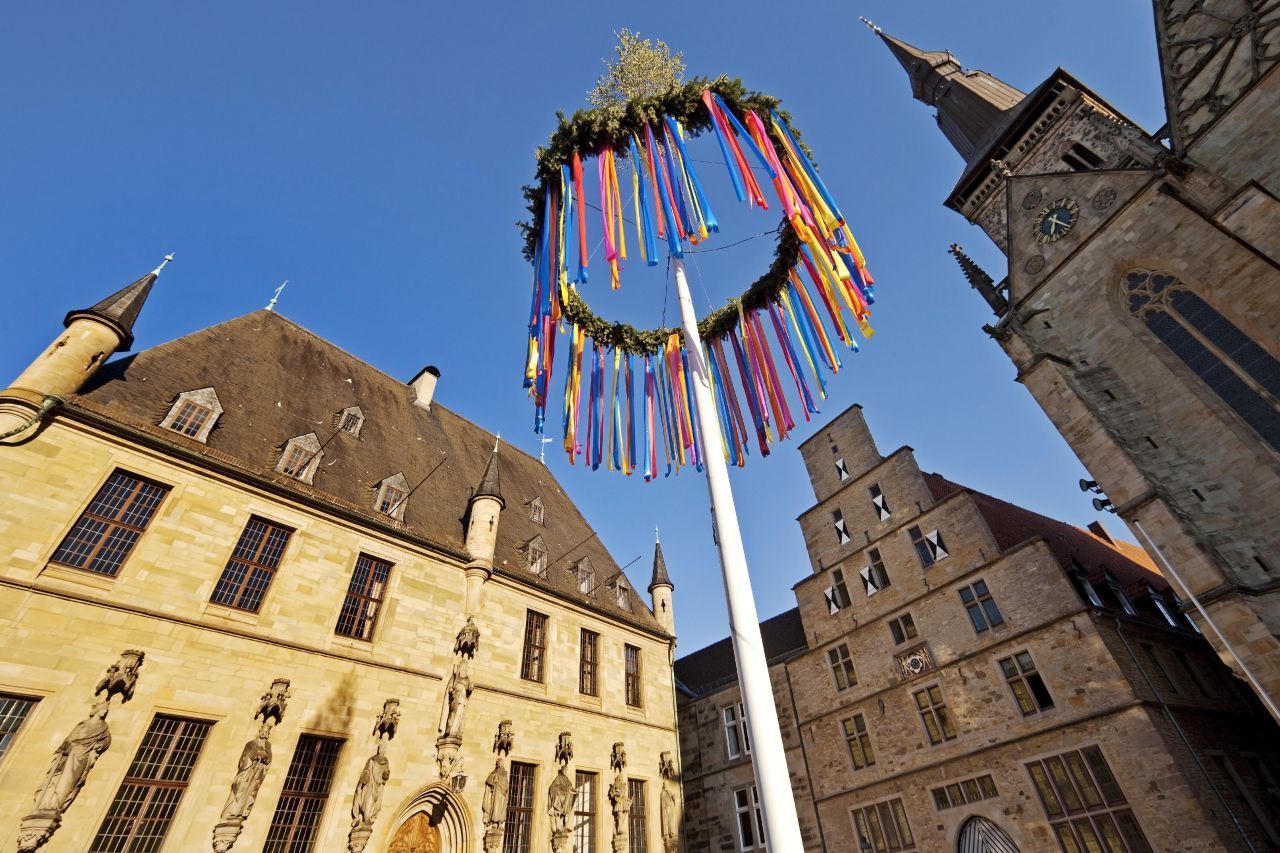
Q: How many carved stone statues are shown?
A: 8